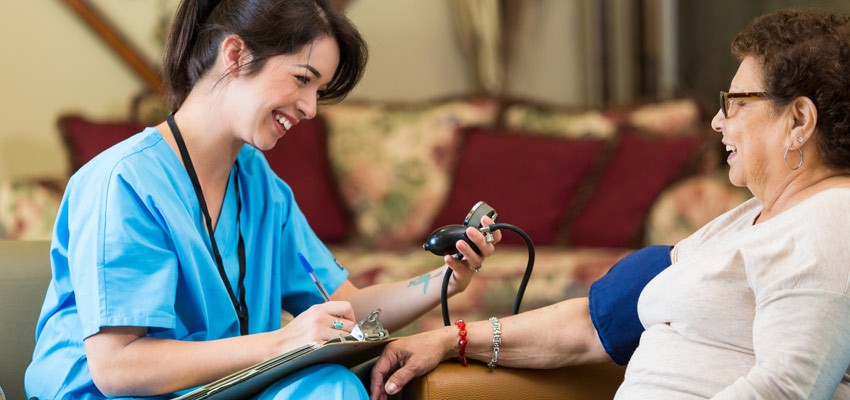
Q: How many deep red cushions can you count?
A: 4